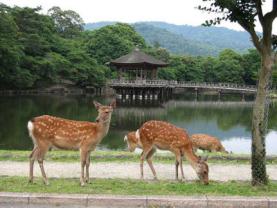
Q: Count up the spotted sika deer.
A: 4